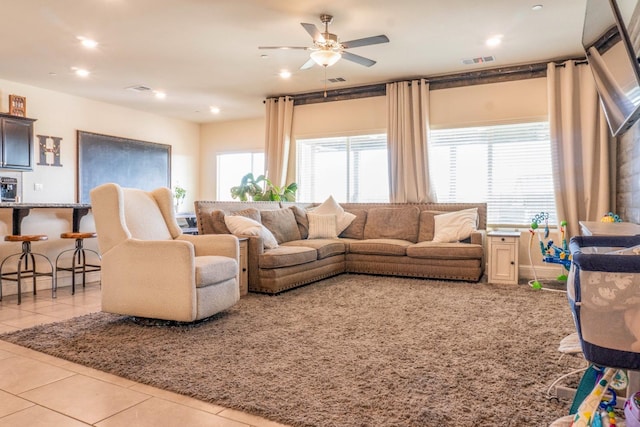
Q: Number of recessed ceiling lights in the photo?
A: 6